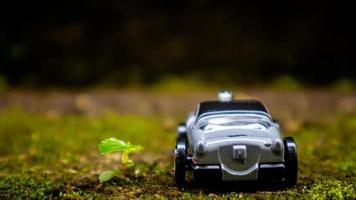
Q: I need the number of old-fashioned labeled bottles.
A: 0